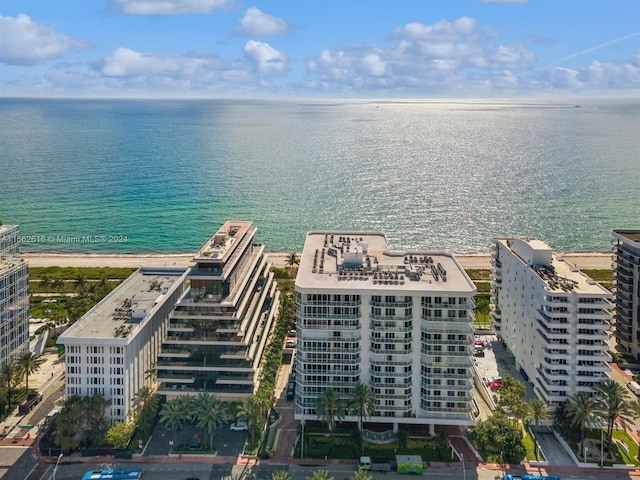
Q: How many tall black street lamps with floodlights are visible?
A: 0